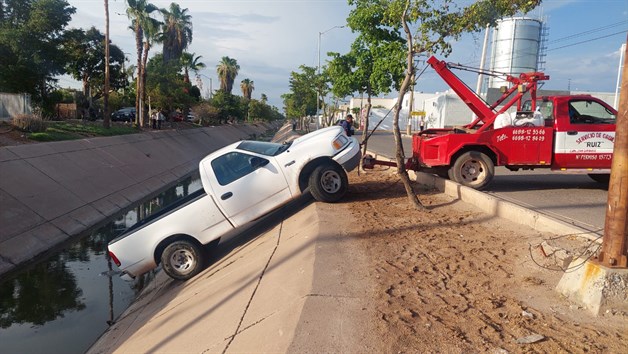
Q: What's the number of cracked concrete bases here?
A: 1